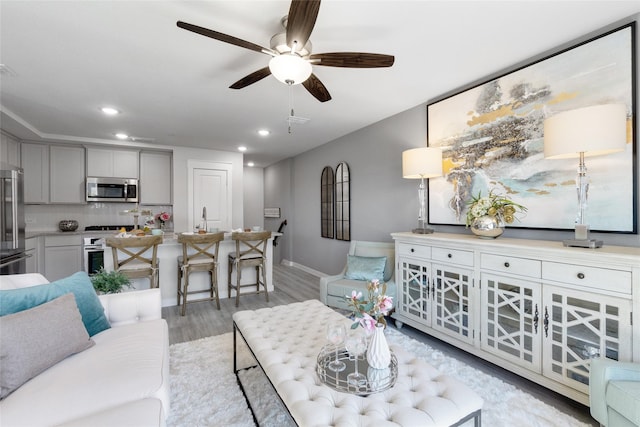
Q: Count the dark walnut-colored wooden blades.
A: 5